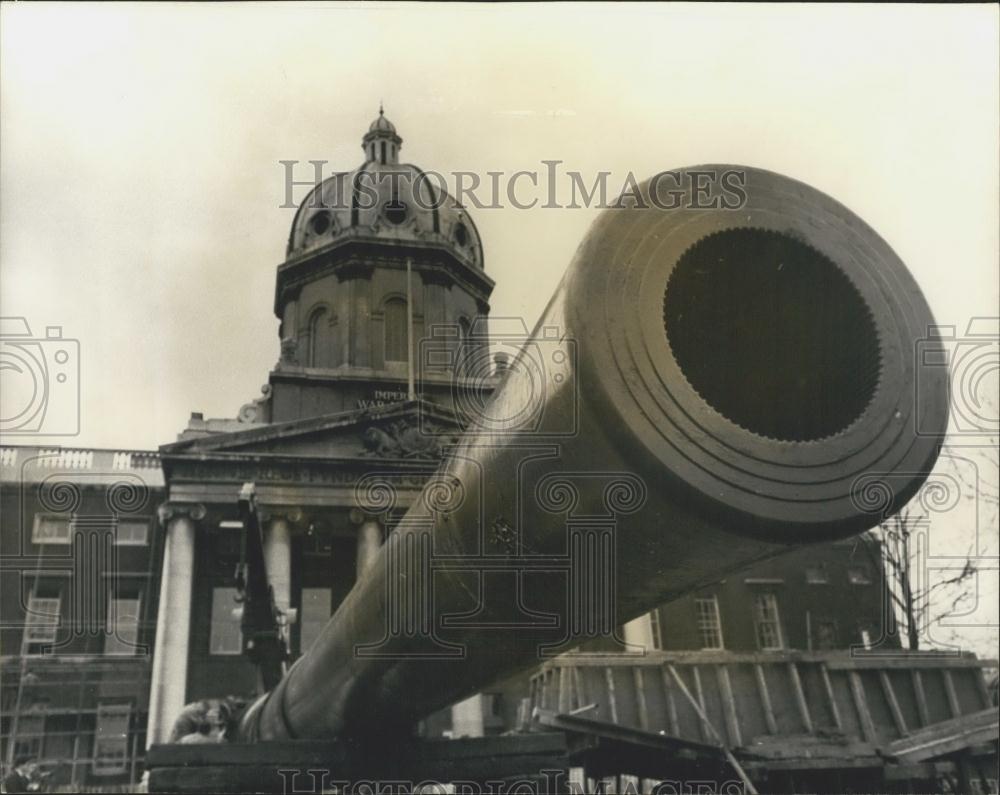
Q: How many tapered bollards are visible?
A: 0